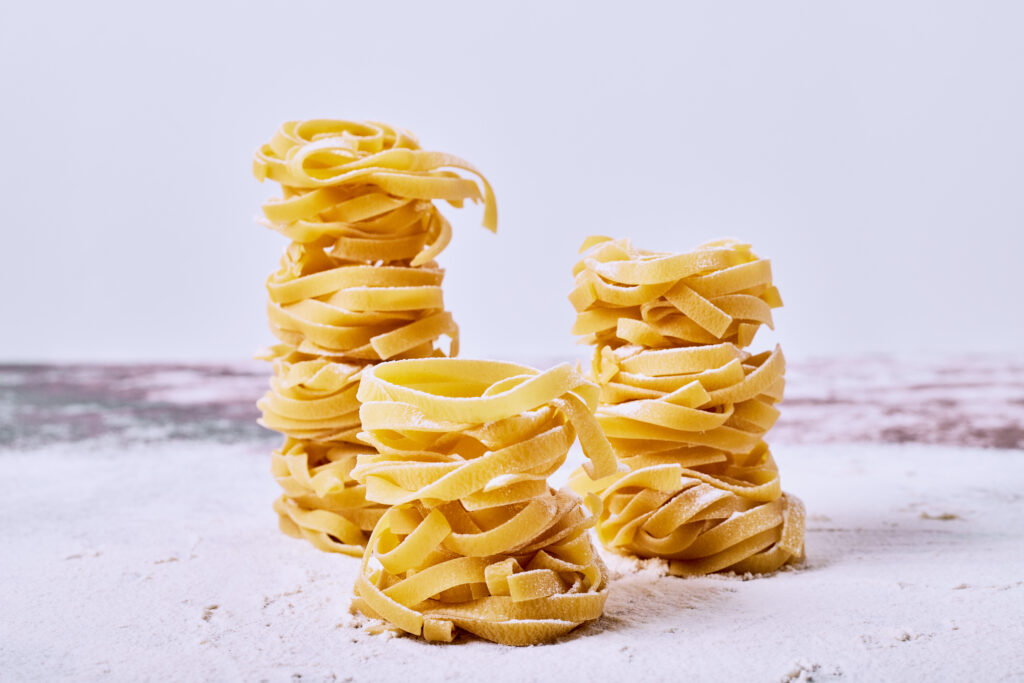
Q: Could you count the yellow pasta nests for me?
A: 9